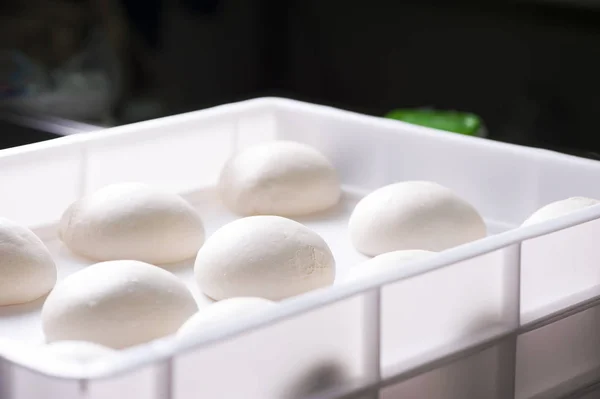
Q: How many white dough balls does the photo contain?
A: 10